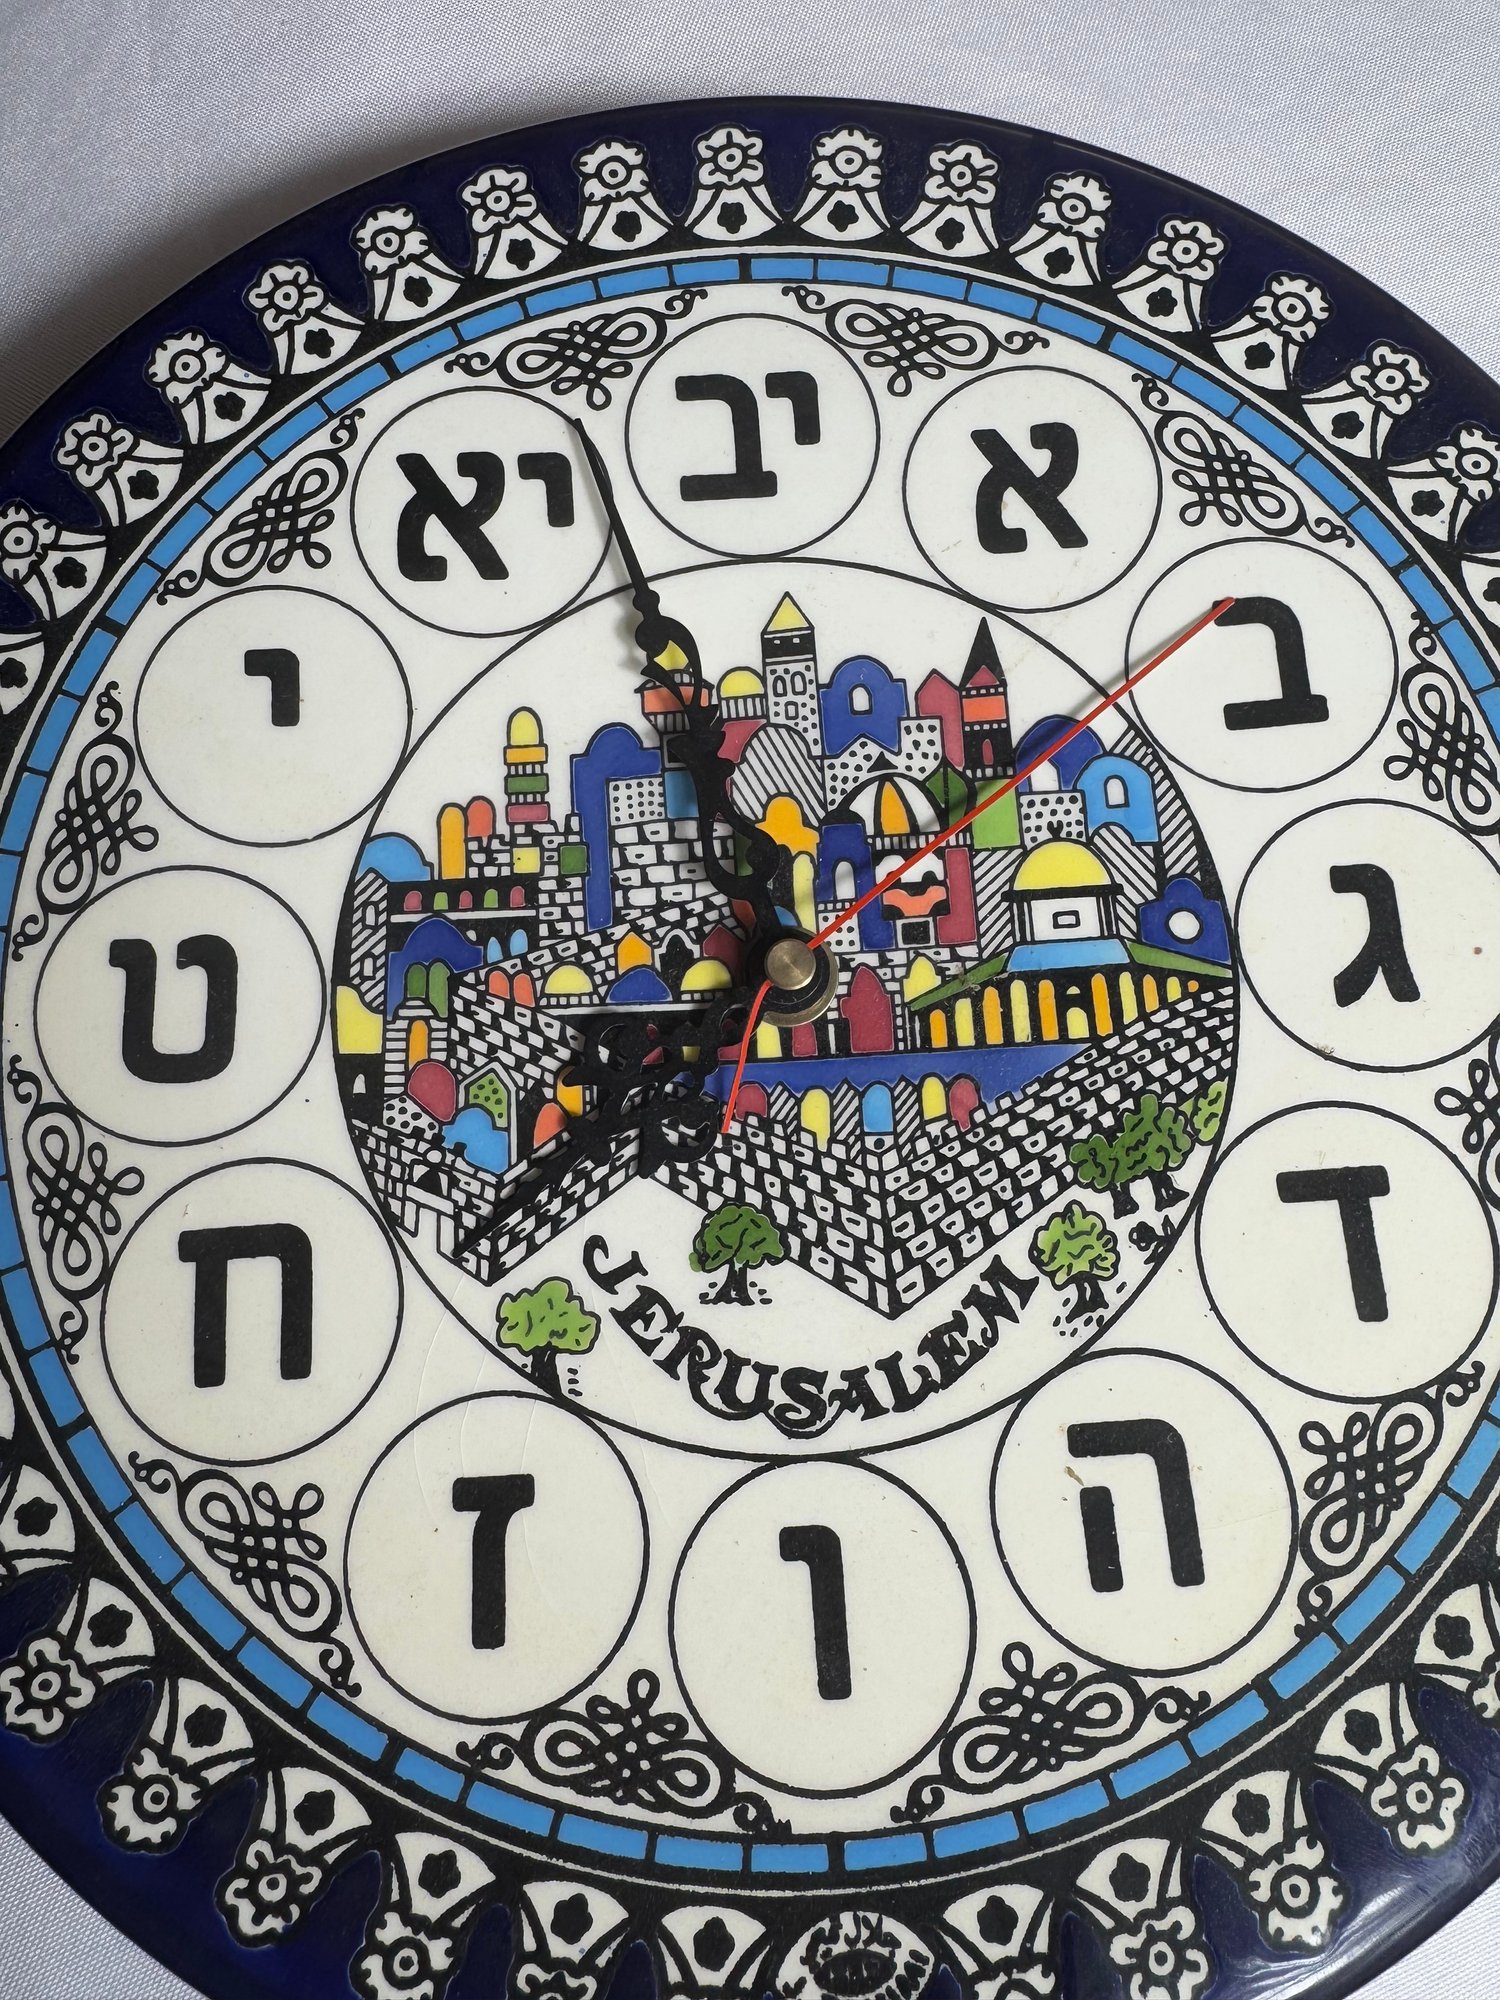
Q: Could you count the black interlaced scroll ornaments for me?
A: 12